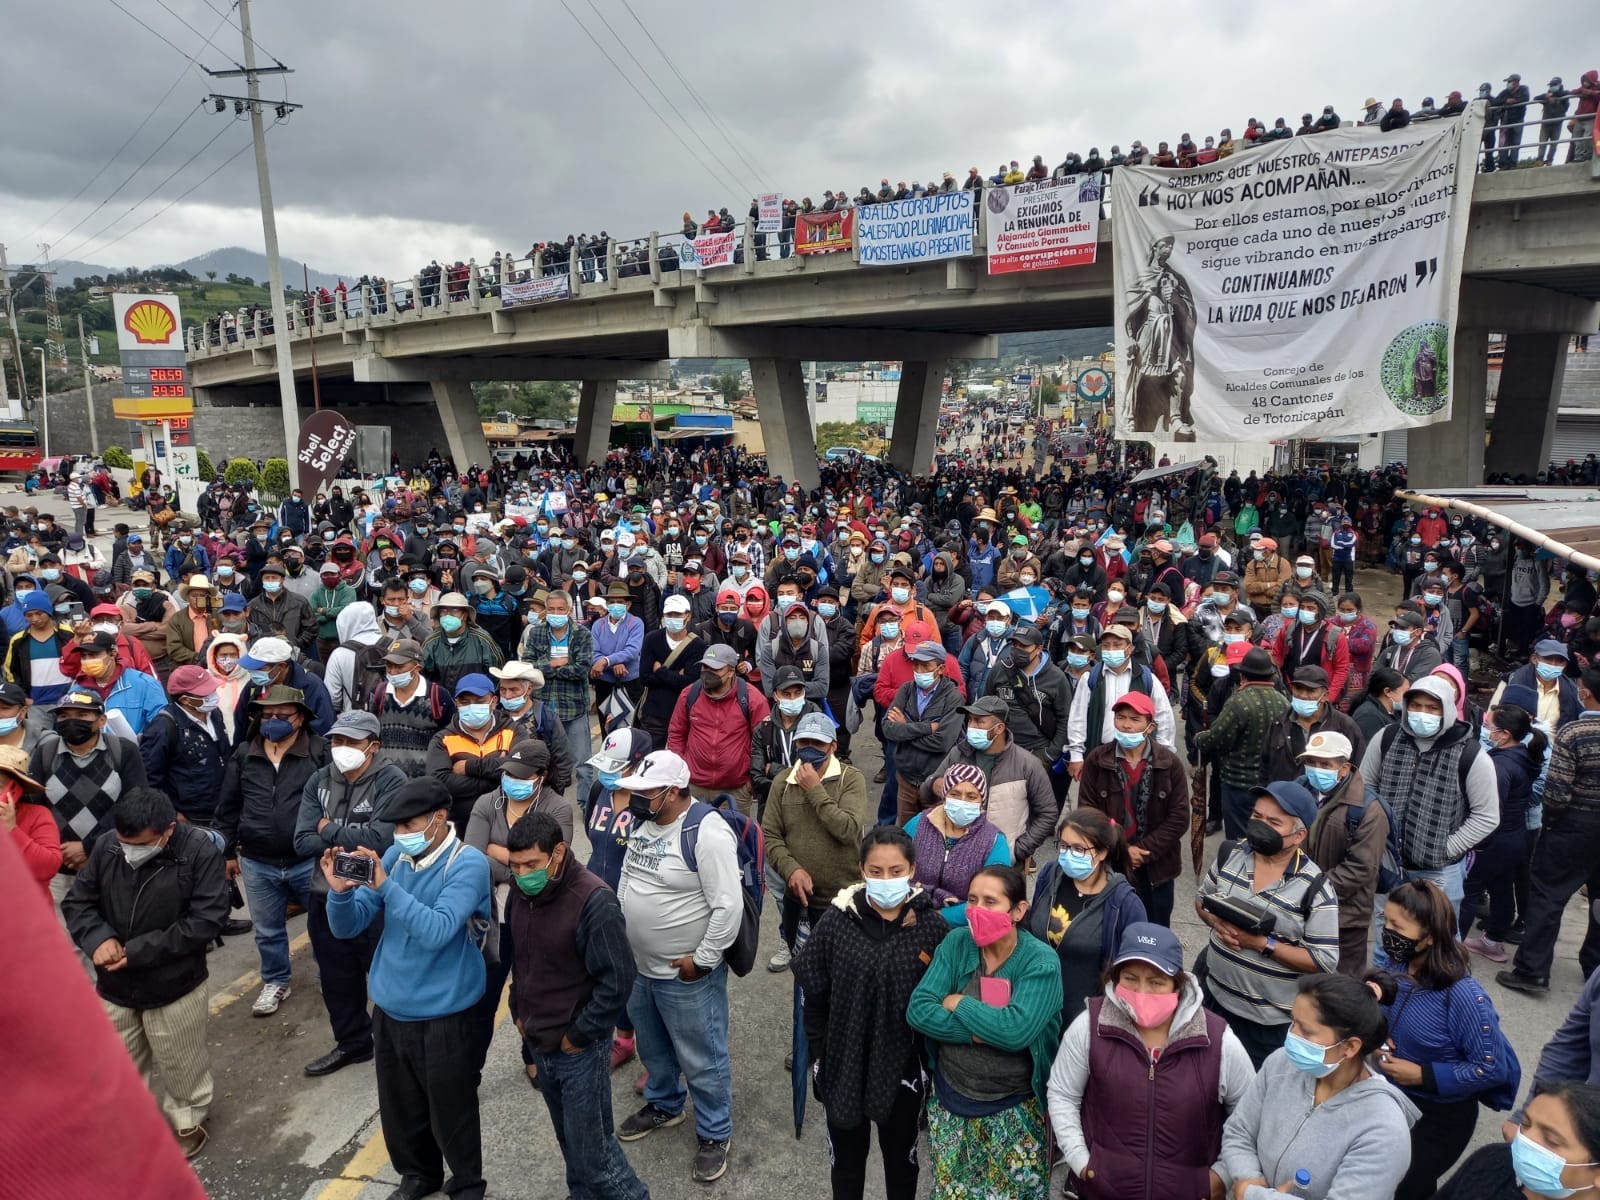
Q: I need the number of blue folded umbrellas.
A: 1